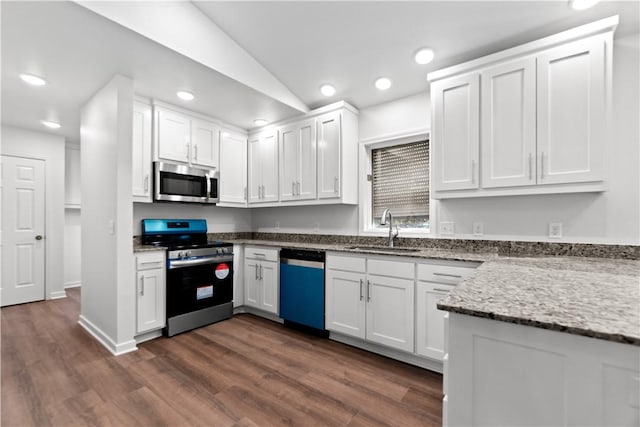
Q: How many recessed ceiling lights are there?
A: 8